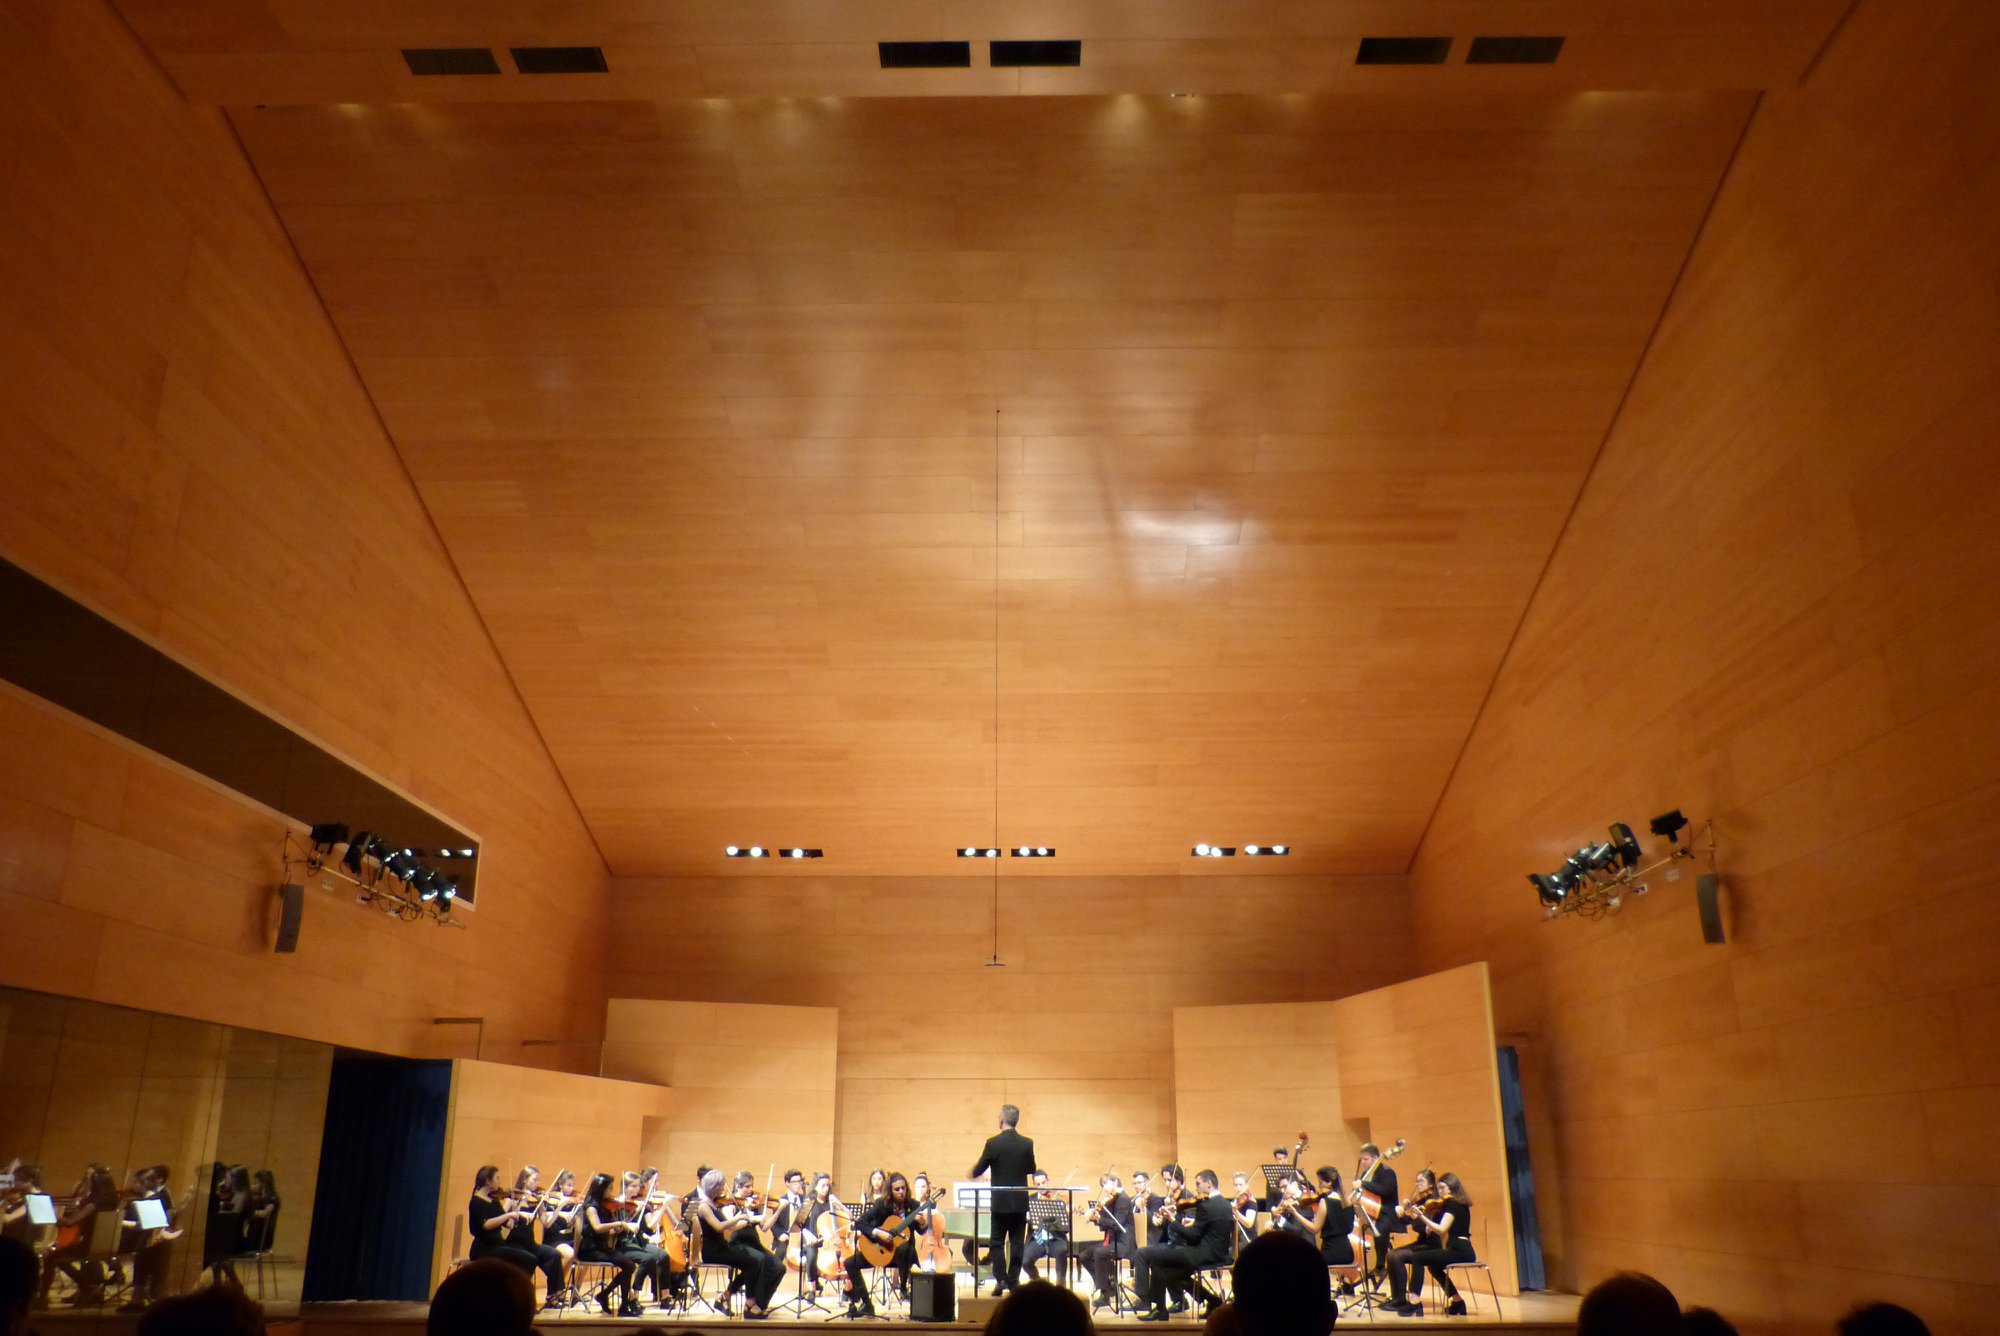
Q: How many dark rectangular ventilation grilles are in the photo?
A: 6